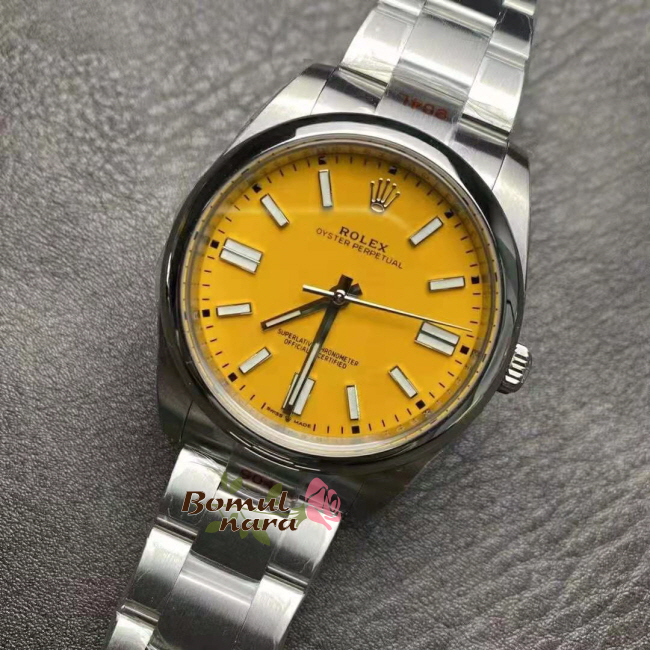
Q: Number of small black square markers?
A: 11